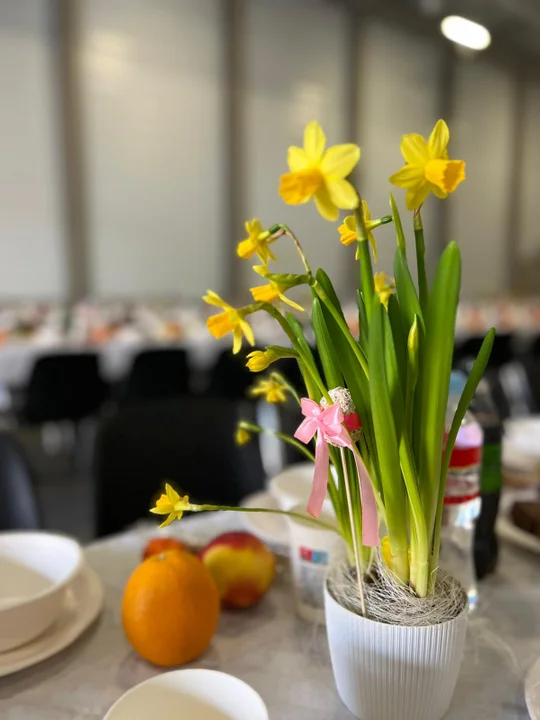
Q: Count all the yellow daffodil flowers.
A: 11